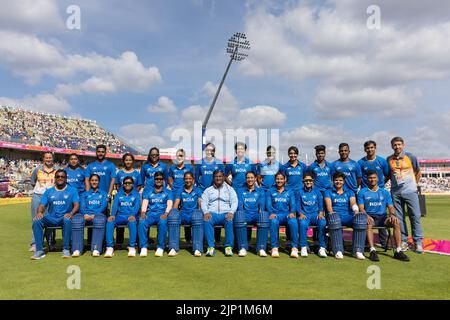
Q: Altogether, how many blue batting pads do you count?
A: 8